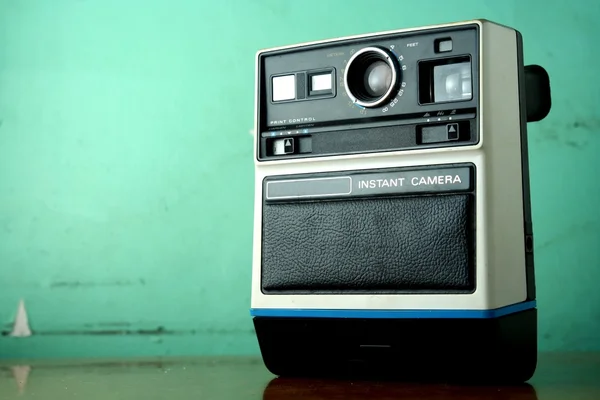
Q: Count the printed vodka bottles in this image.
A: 0